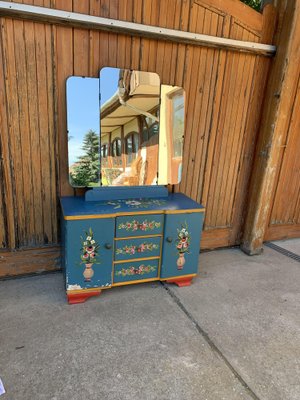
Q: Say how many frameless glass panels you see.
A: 3